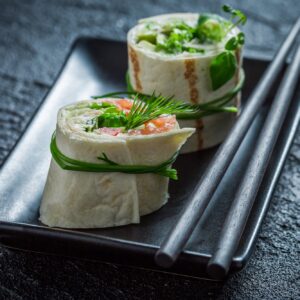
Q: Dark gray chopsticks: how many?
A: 2